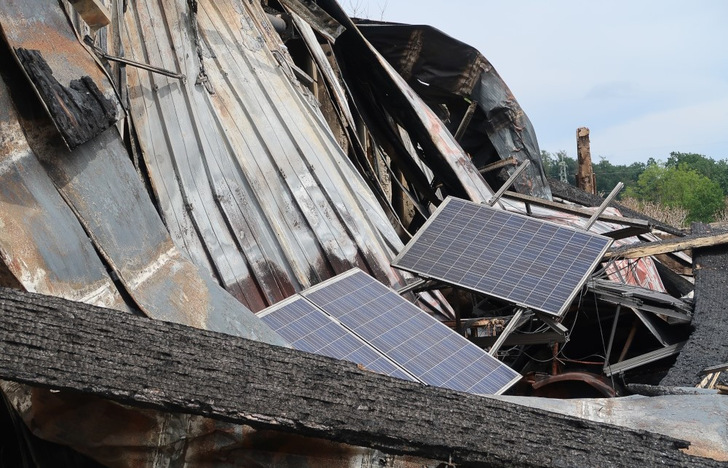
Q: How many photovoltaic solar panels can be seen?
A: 3